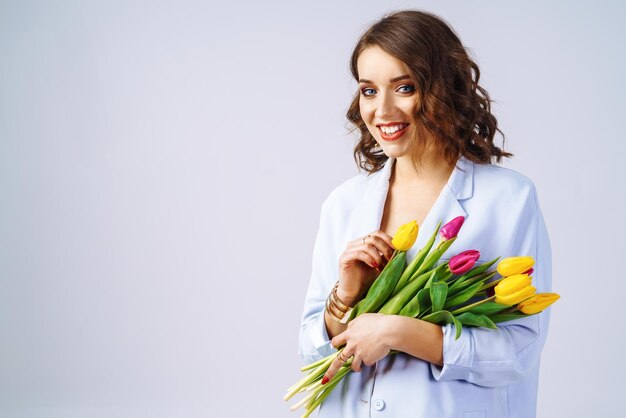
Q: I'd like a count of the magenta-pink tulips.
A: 3